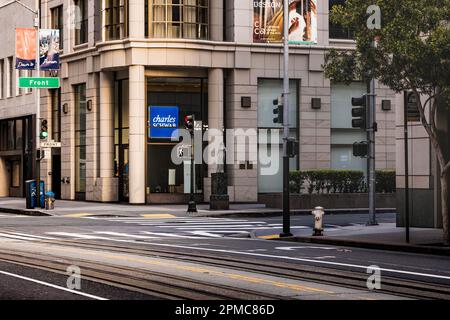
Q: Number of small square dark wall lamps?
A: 5